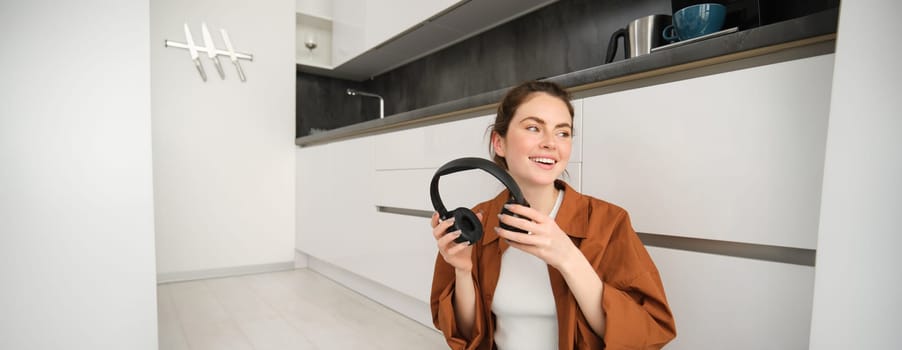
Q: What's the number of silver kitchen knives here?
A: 3